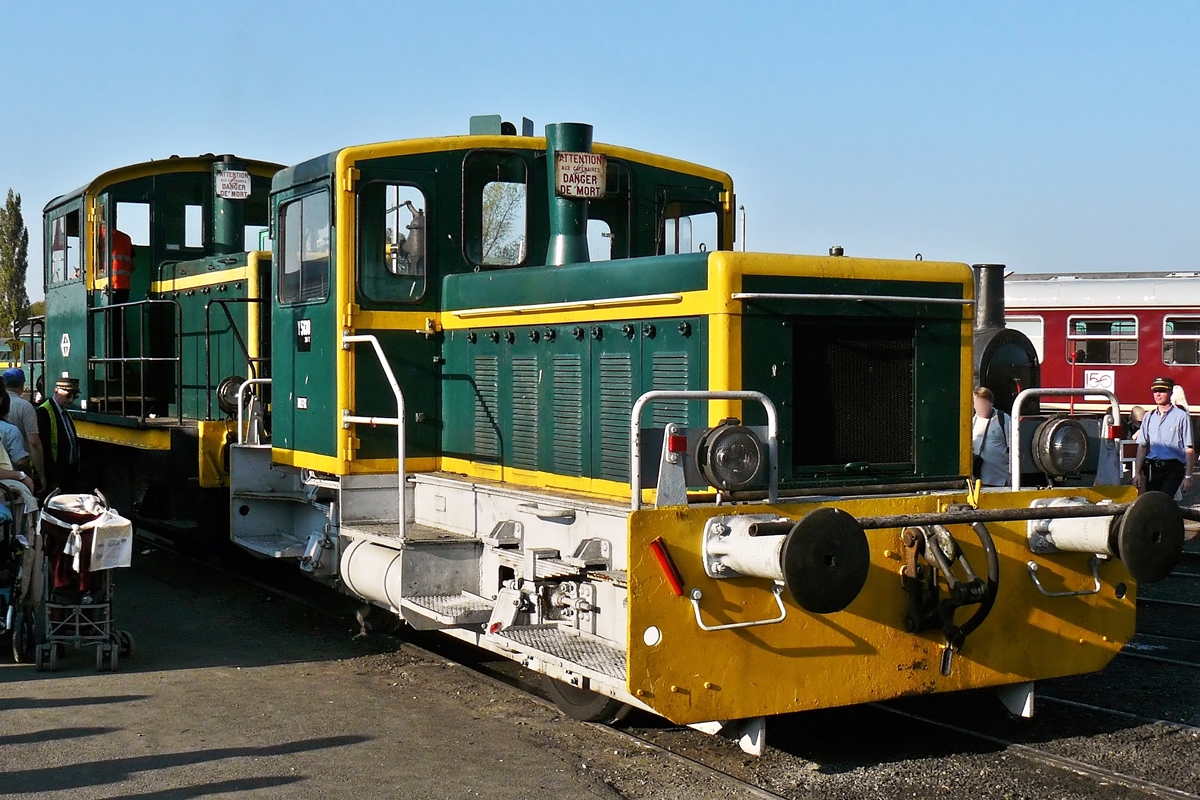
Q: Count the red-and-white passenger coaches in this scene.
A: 1